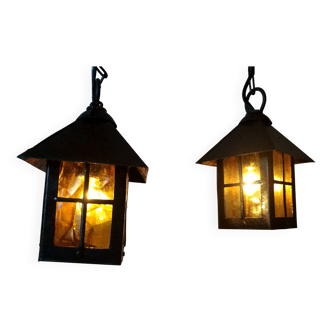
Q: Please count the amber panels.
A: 12